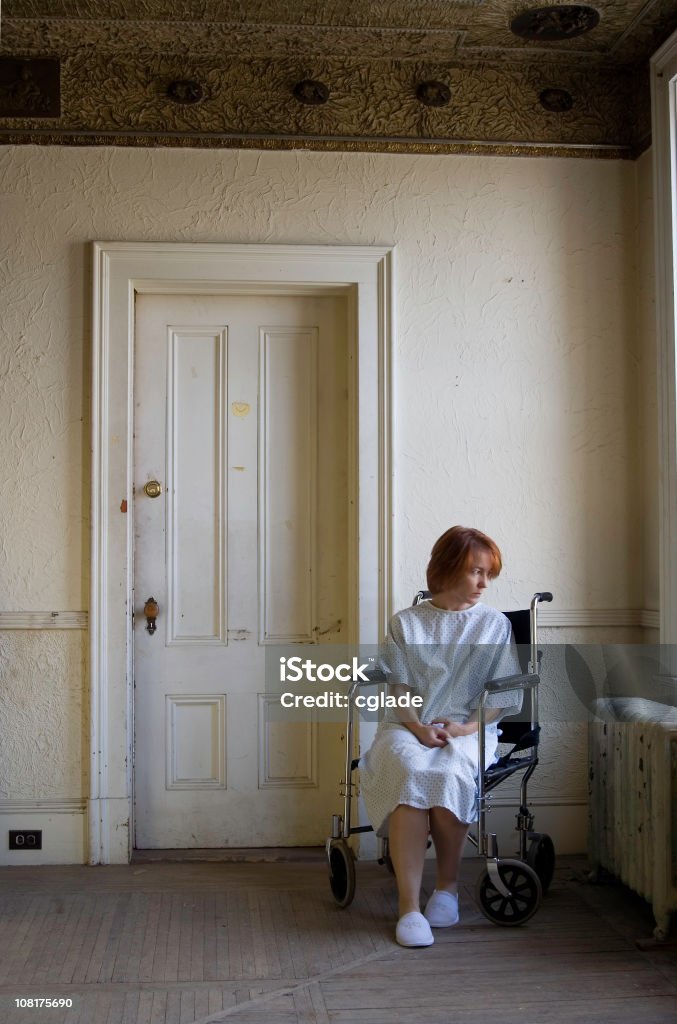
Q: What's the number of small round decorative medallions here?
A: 4